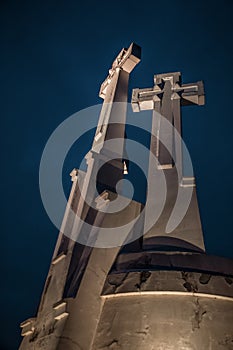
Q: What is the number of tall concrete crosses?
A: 2